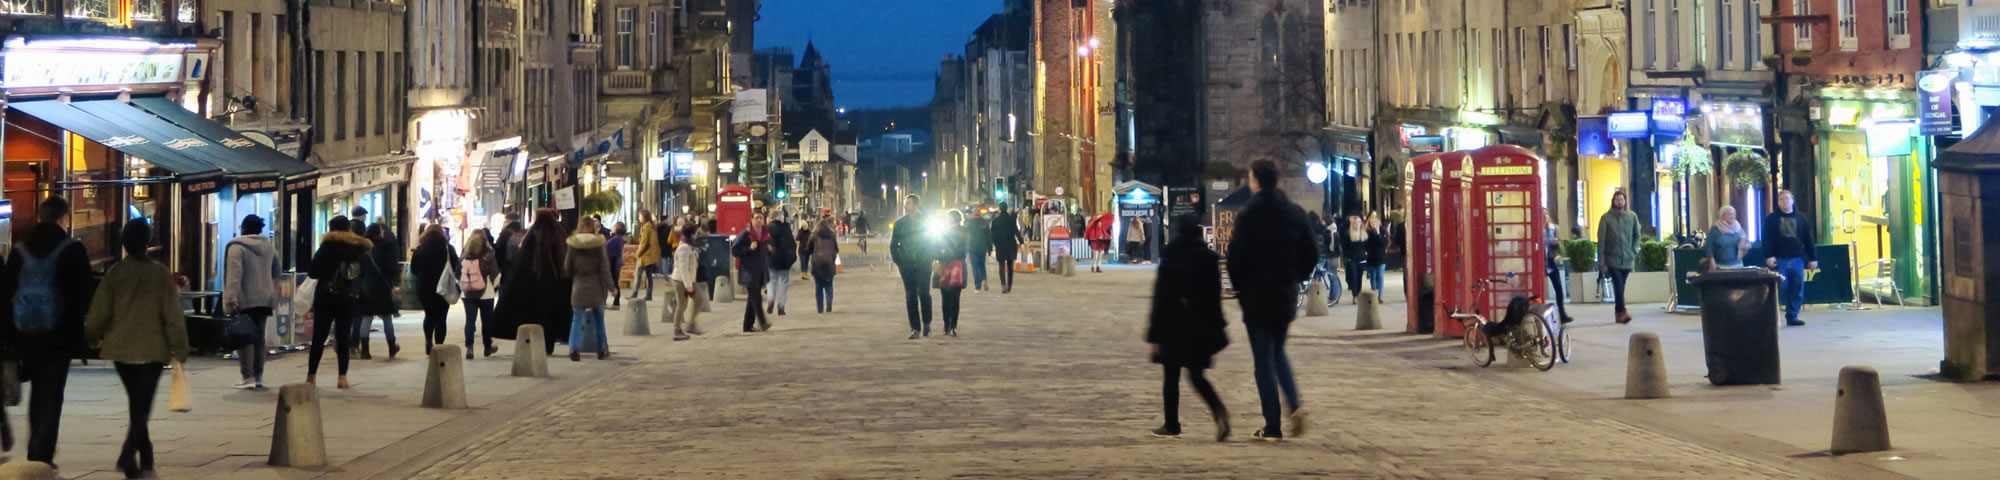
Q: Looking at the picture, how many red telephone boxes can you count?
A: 4